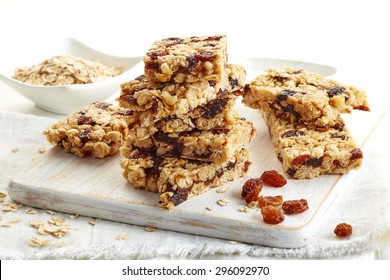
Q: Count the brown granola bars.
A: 8